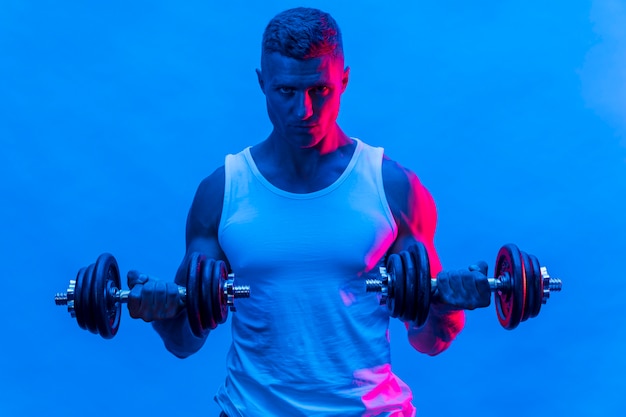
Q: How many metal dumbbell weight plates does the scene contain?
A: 12